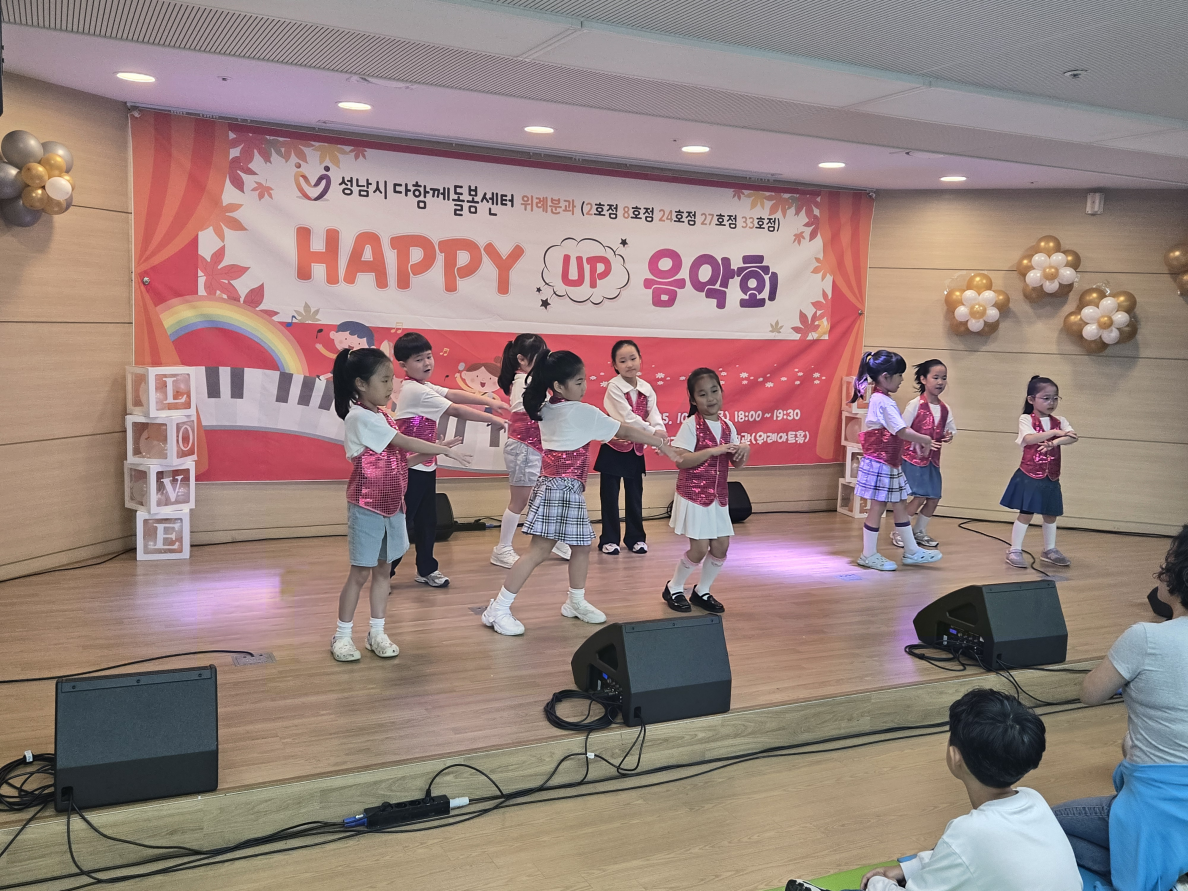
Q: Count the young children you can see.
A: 10